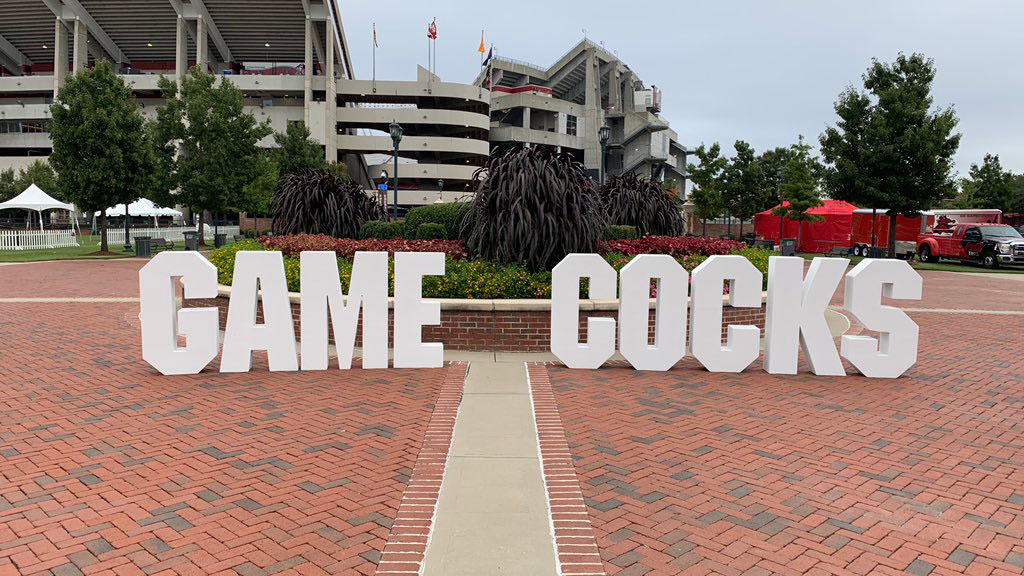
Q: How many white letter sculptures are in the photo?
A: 9